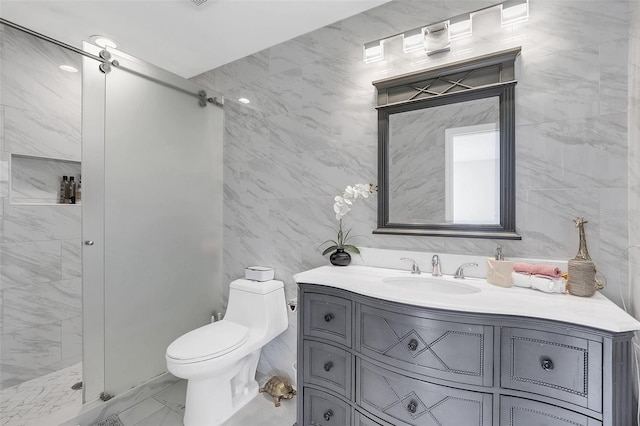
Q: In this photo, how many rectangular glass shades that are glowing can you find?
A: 4